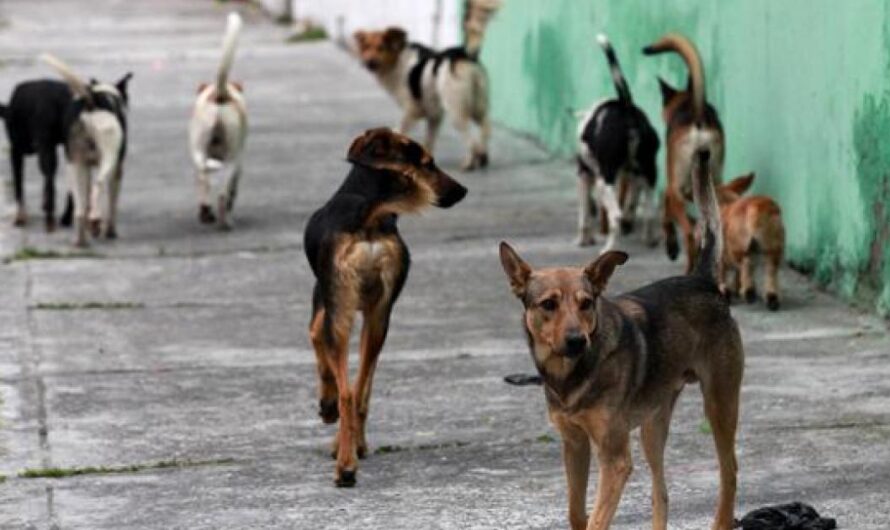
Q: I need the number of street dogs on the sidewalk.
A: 9